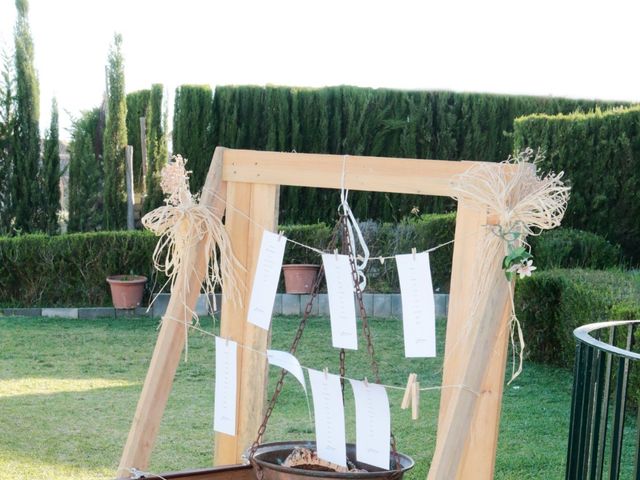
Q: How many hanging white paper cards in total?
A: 7